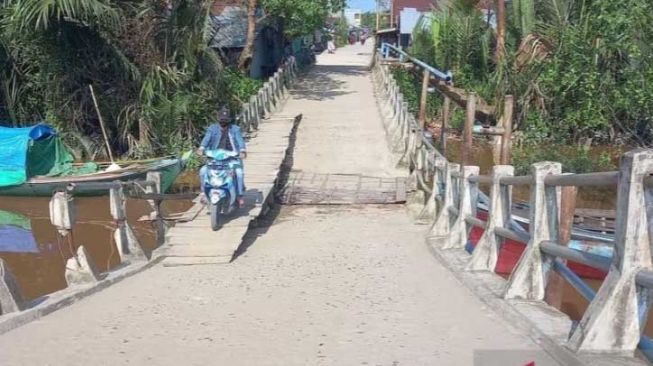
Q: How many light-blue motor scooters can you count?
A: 1